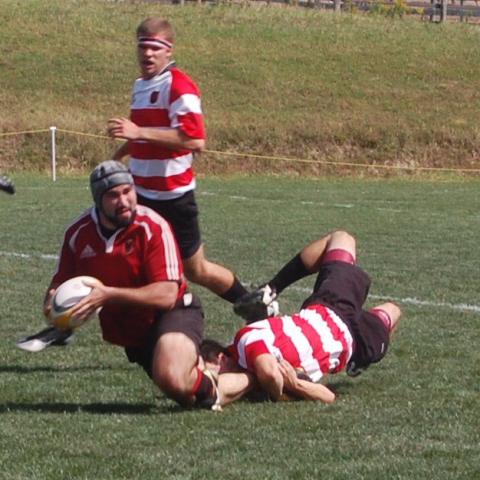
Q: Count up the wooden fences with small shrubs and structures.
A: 1